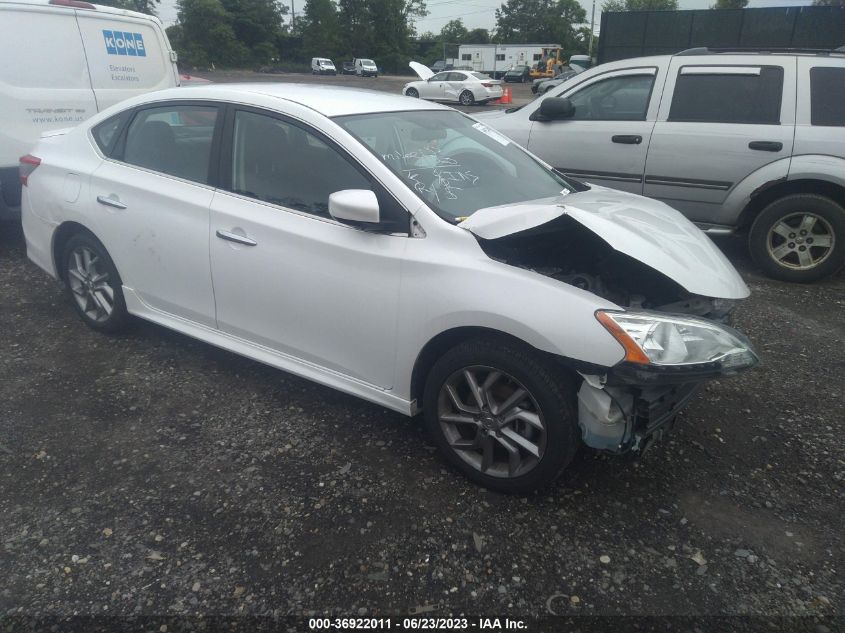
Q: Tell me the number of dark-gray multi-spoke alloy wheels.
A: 2